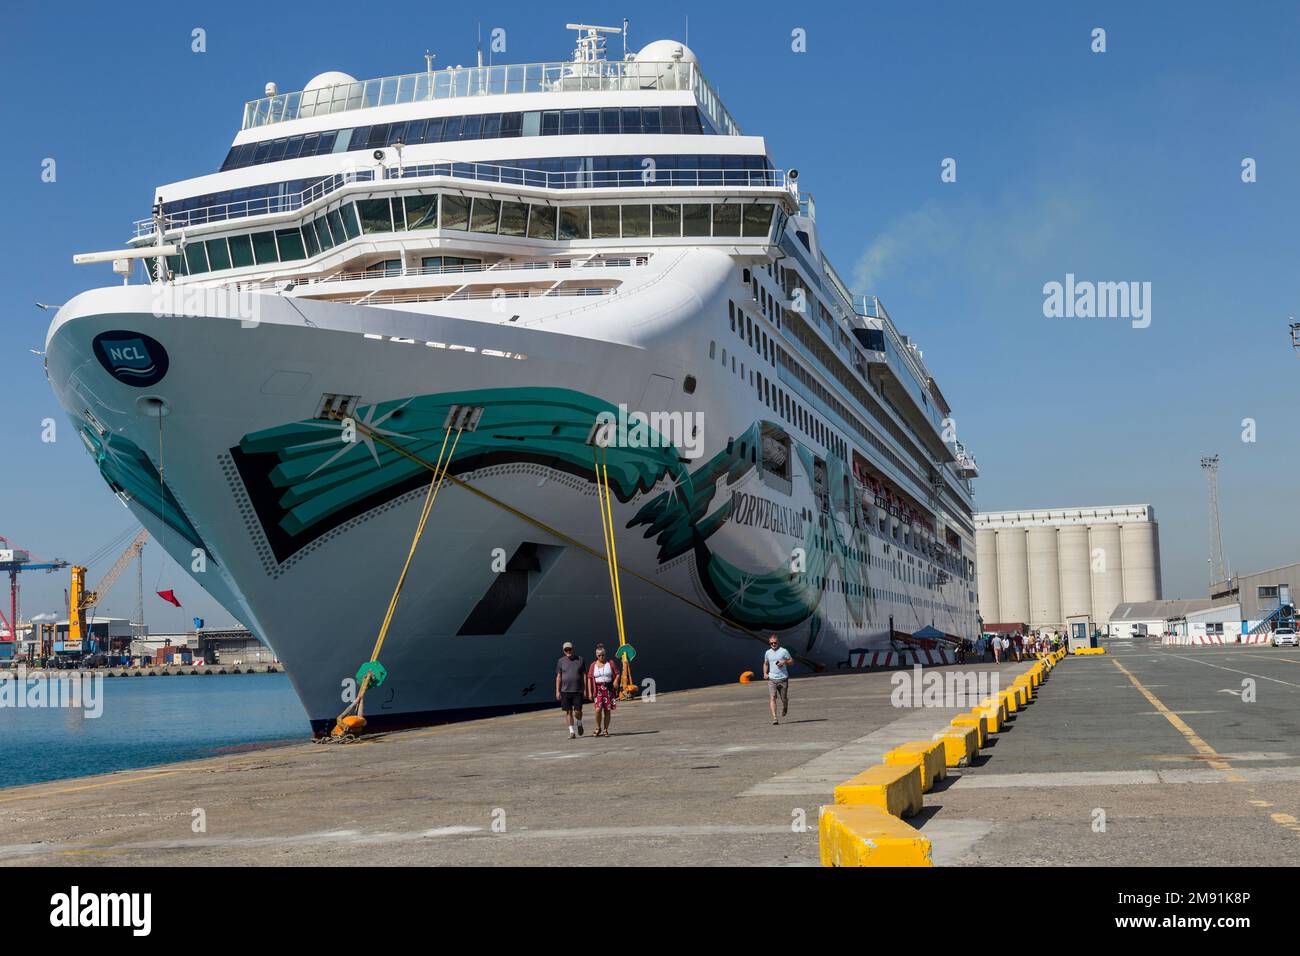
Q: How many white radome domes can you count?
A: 2